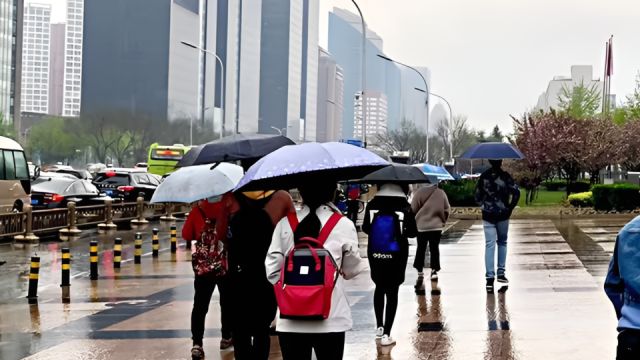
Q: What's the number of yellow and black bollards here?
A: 7